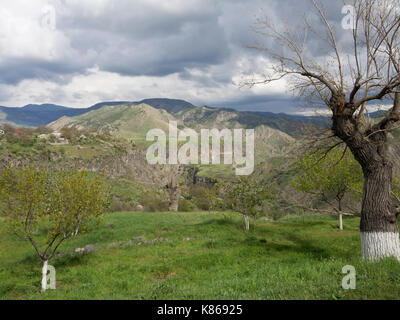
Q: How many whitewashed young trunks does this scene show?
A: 3